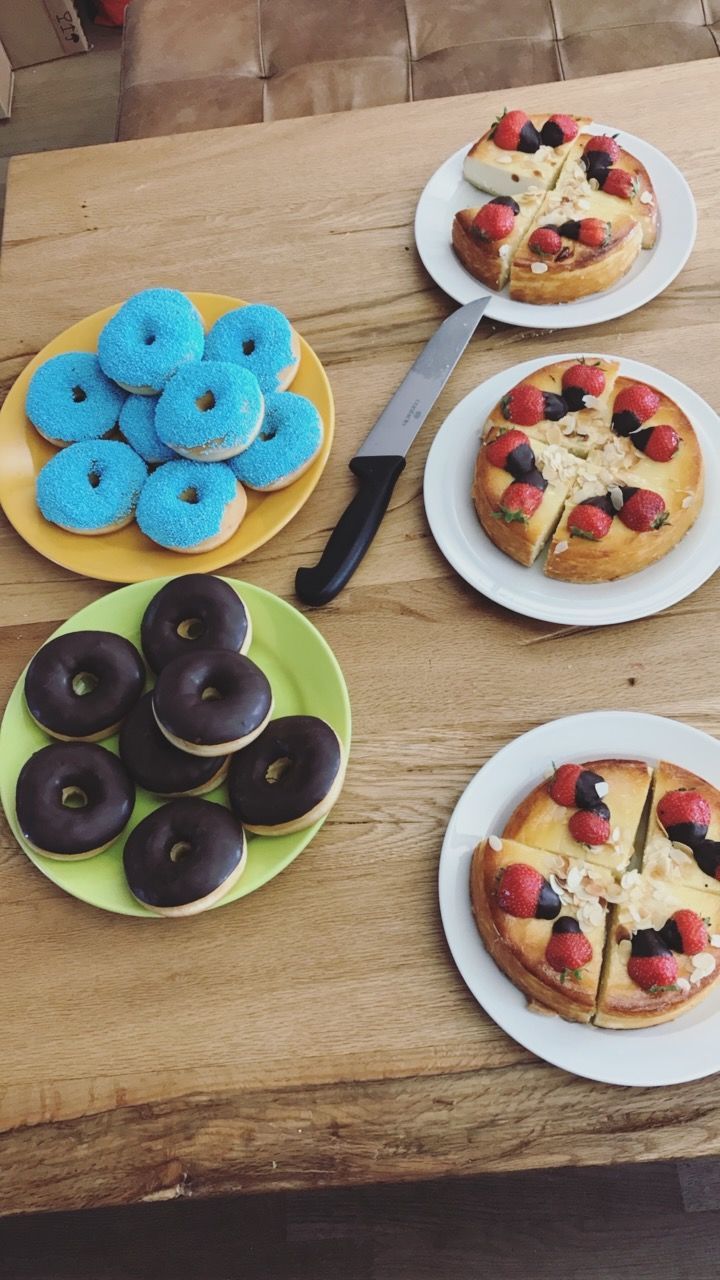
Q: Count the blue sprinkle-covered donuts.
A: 8